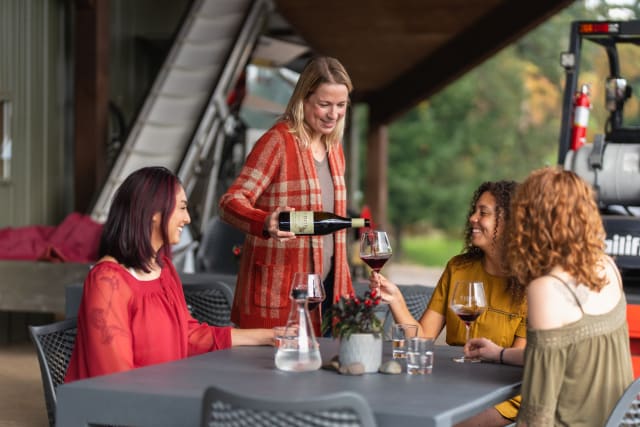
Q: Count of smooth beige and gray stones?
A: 3